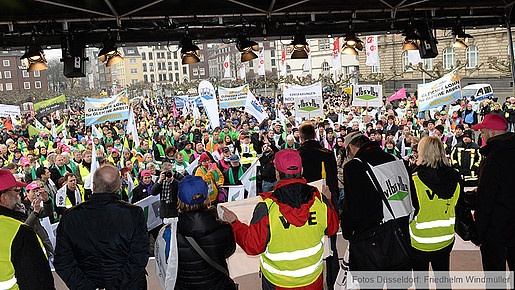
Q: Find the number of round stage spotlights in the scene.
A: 8